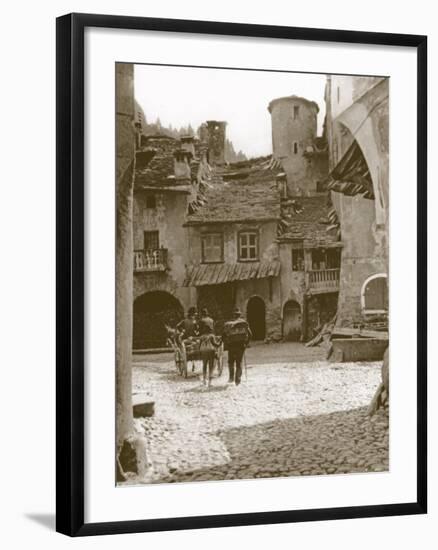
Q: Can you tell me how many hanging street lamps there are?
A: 0